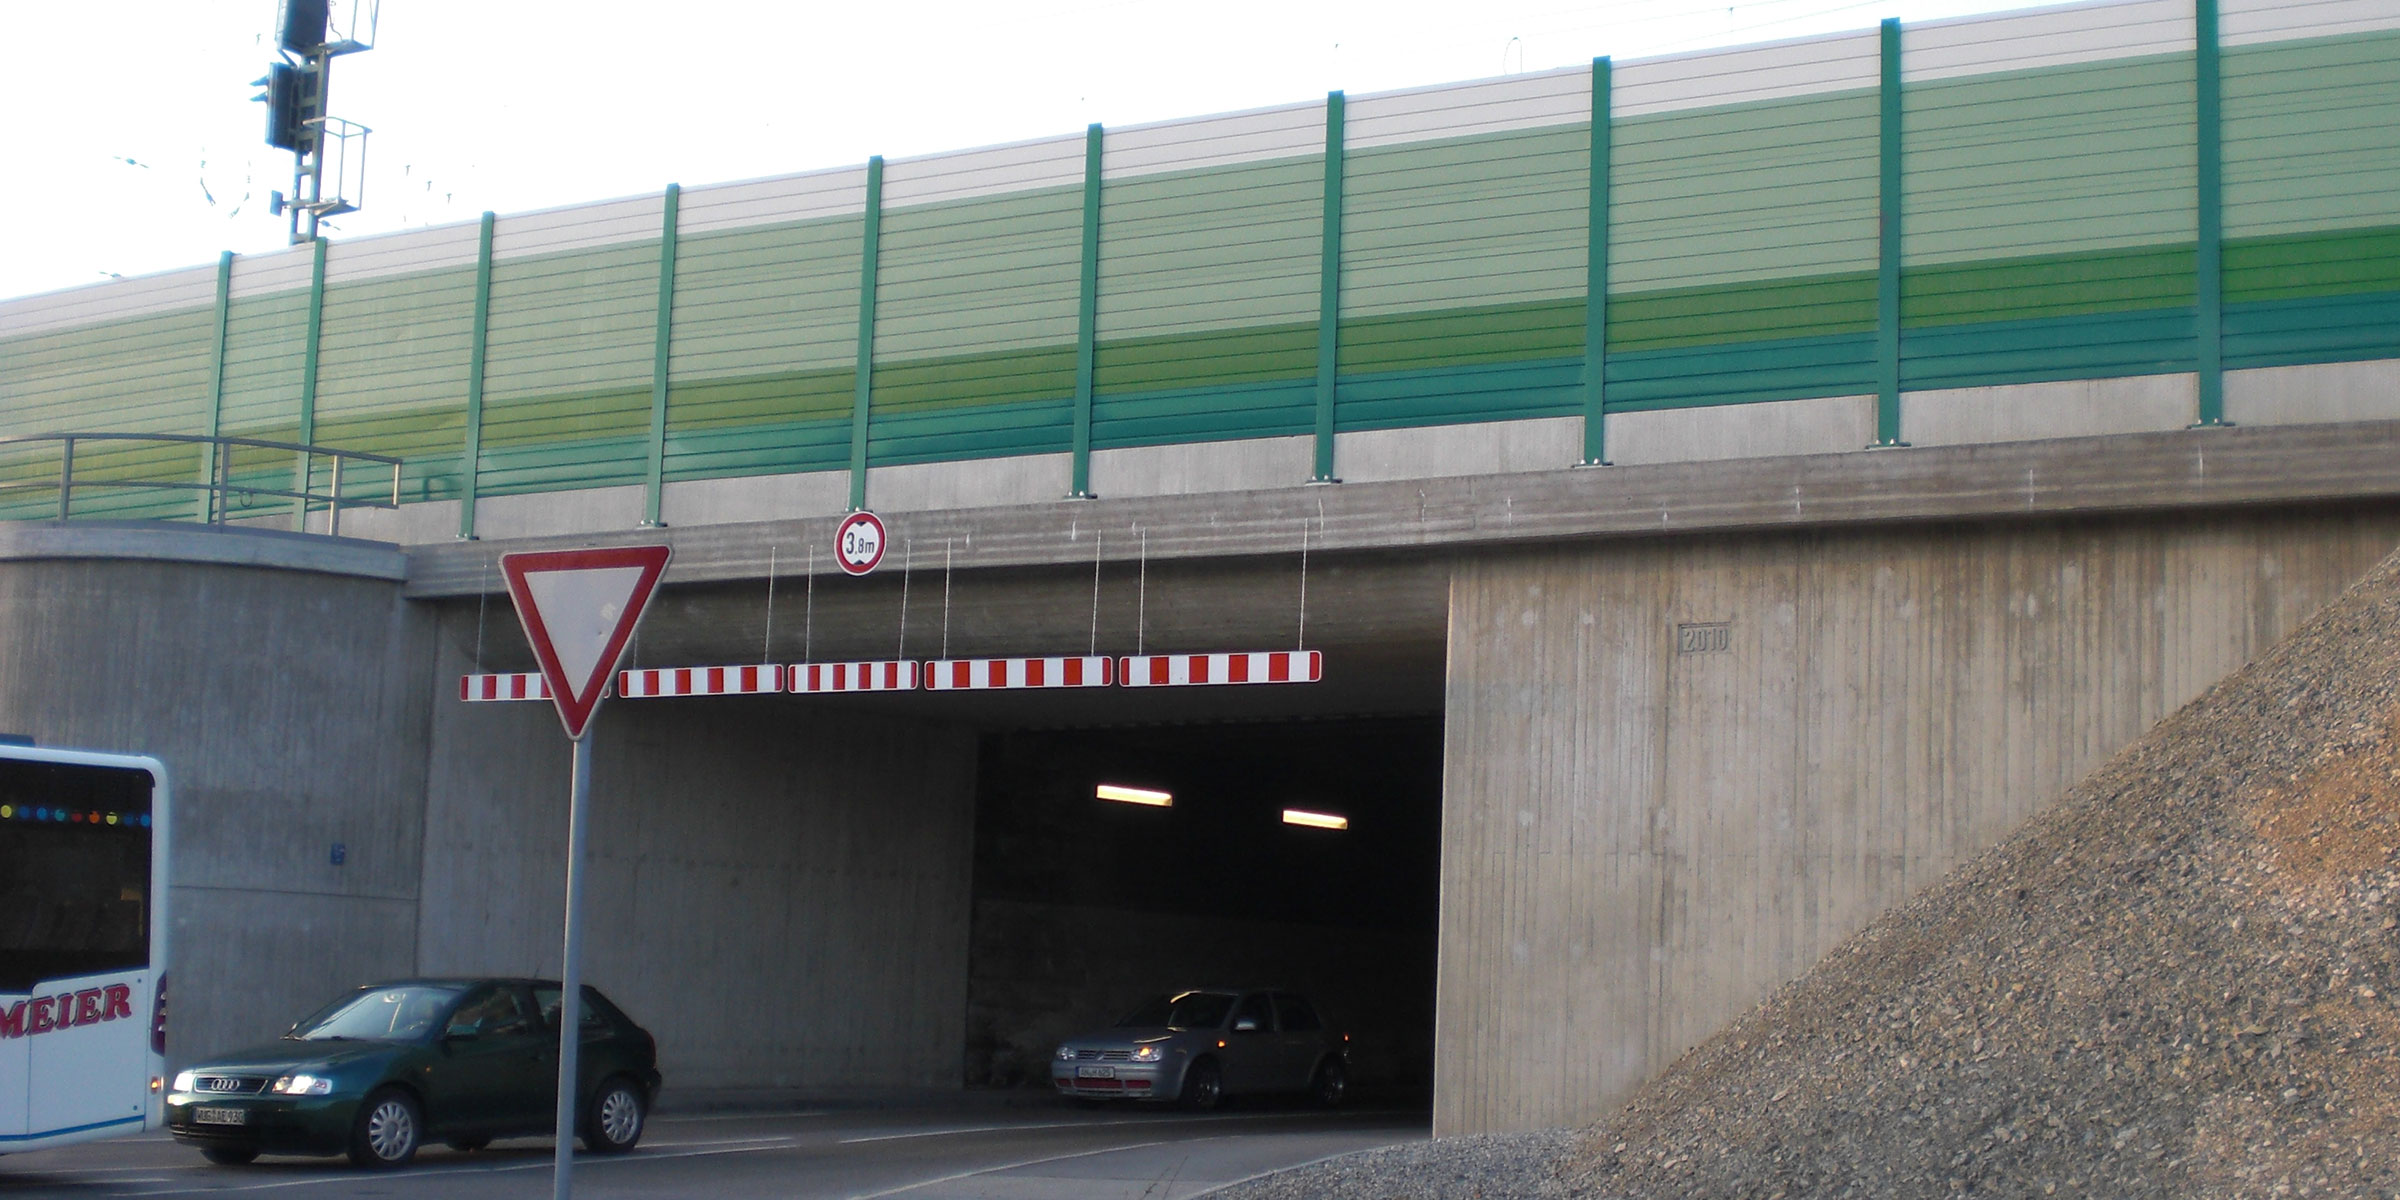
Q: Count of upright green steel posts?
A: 10